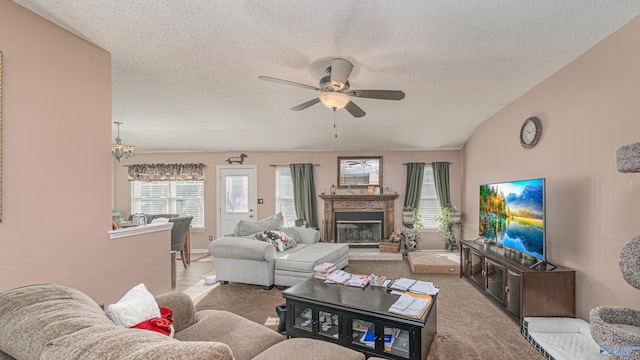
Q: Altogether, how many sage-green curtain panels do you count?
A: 3